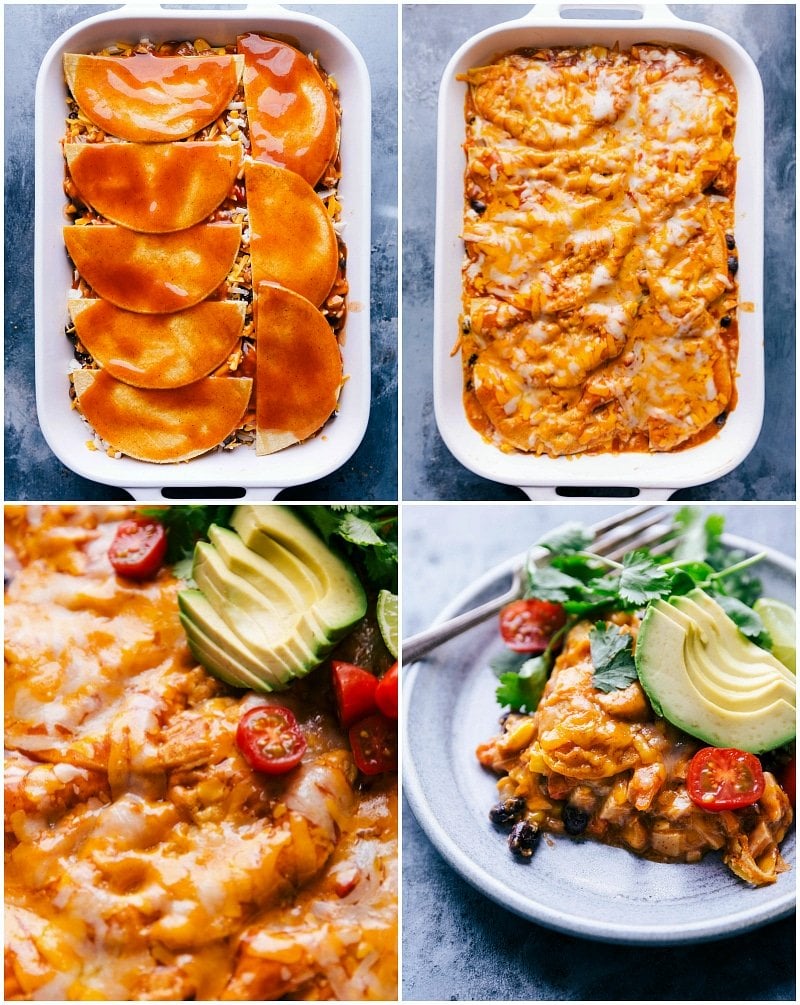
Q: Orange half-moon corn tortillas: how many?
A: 8